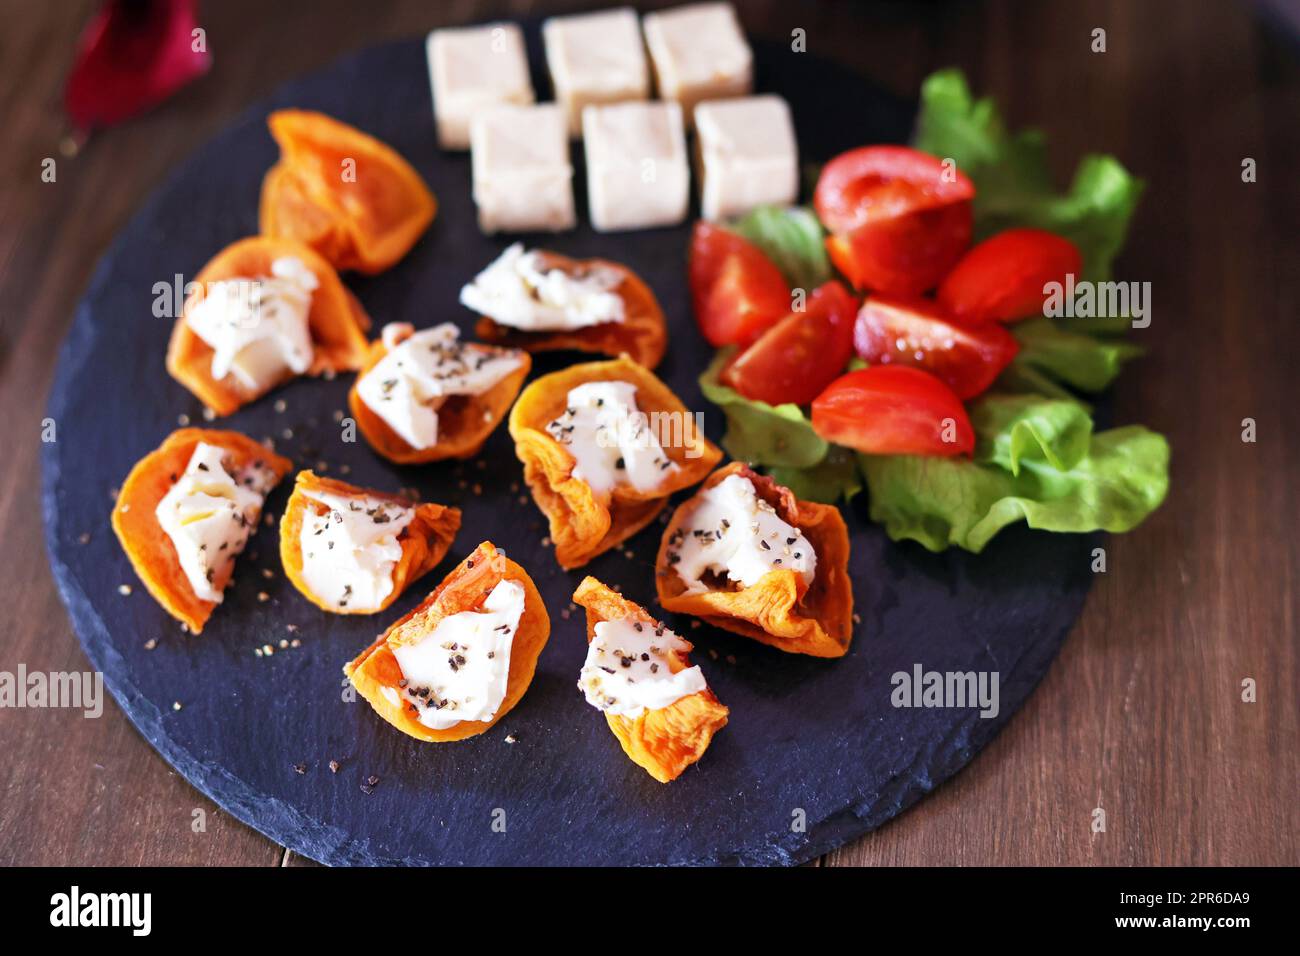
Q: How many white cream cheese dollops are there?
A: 9